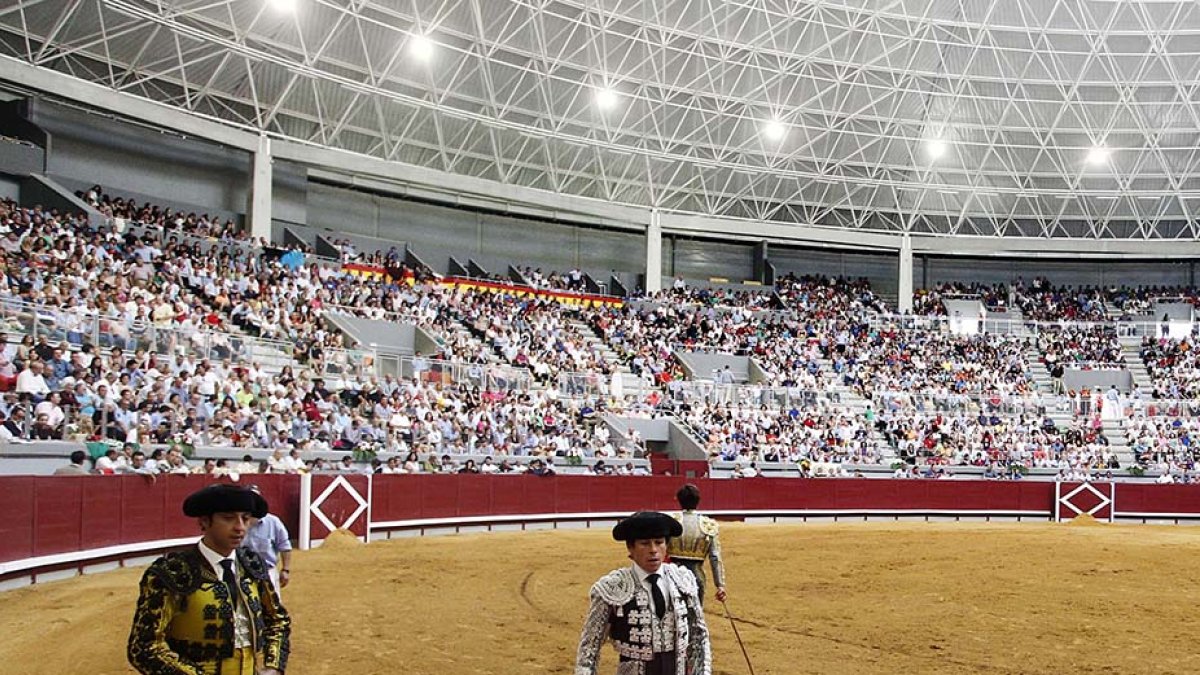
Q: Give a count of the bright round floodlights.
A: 6